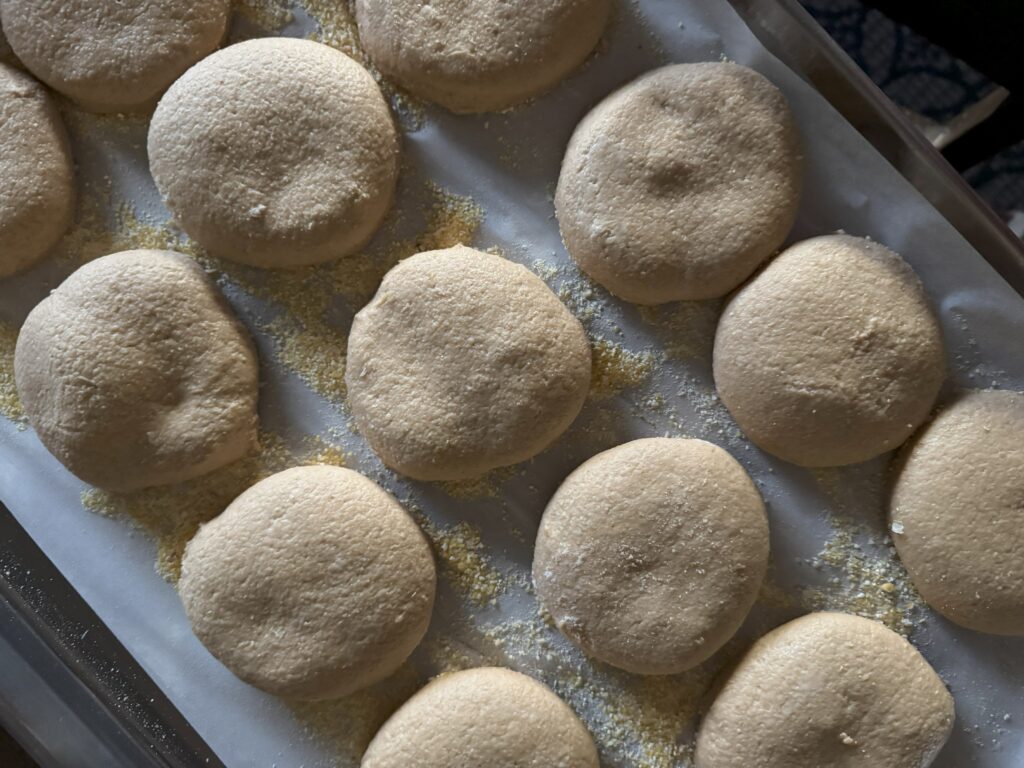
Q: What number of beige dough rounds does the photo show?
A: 13